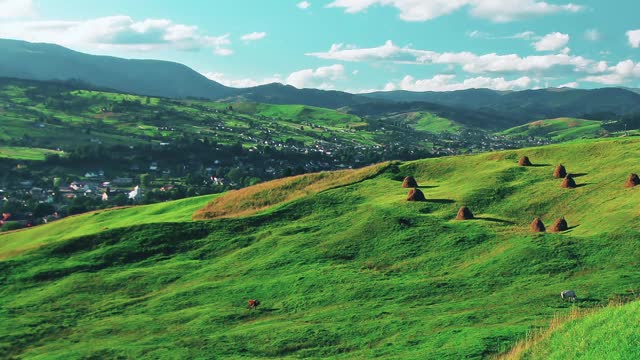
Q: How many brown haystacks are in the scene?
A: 9